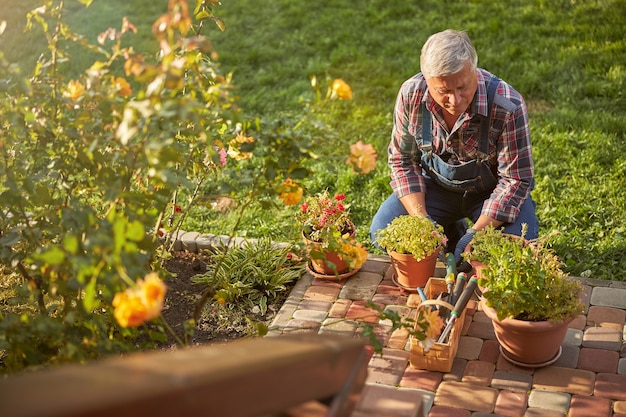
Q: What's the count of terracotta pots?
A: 4